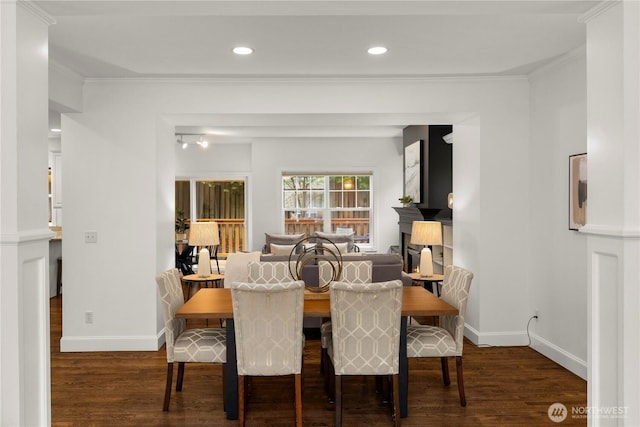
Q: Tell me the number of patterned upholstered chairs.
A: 6